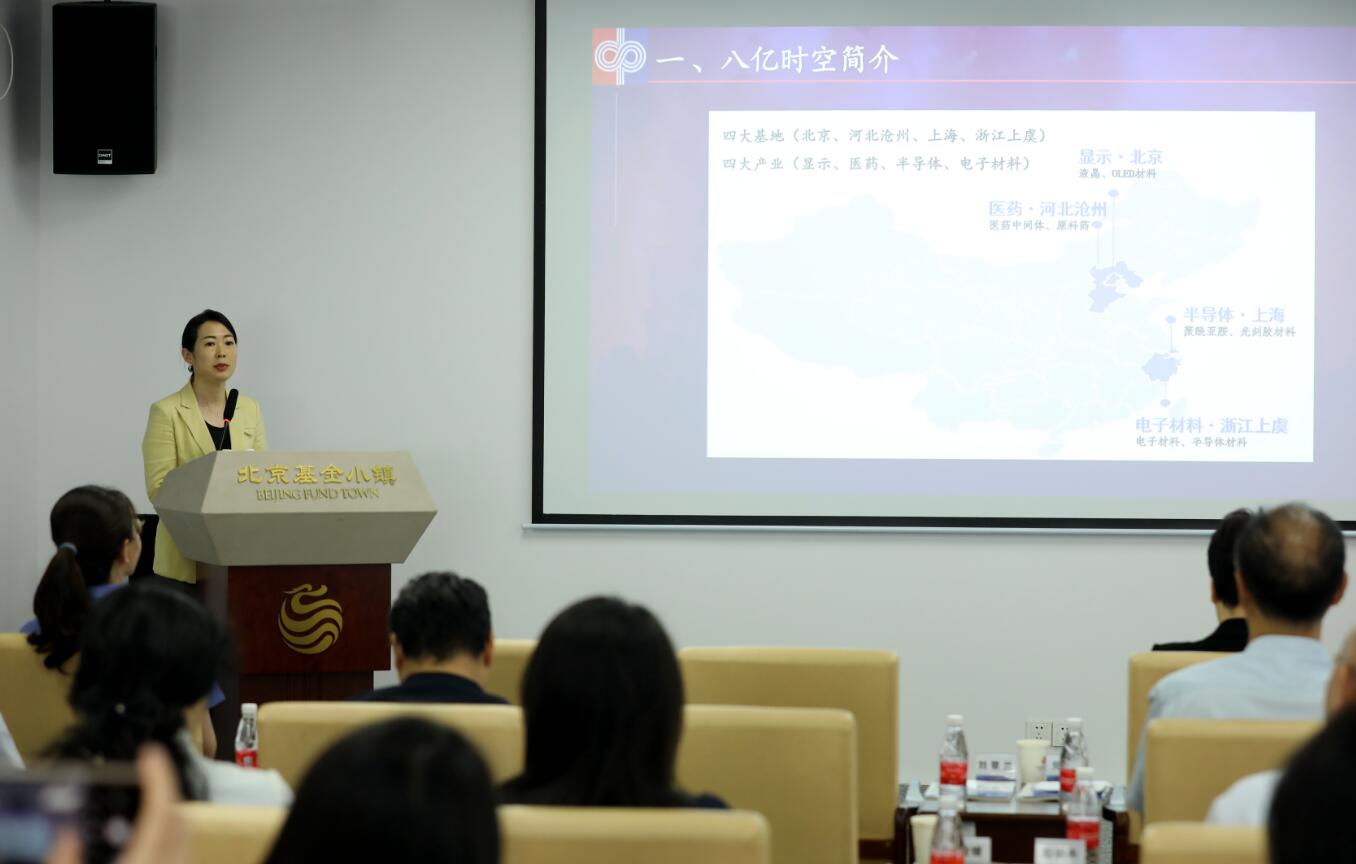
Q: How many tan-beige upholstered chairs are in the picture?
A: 10